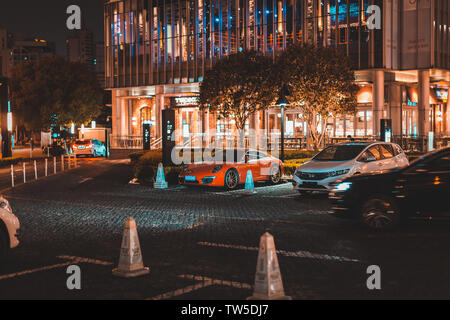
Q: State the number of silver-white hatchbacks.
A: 1